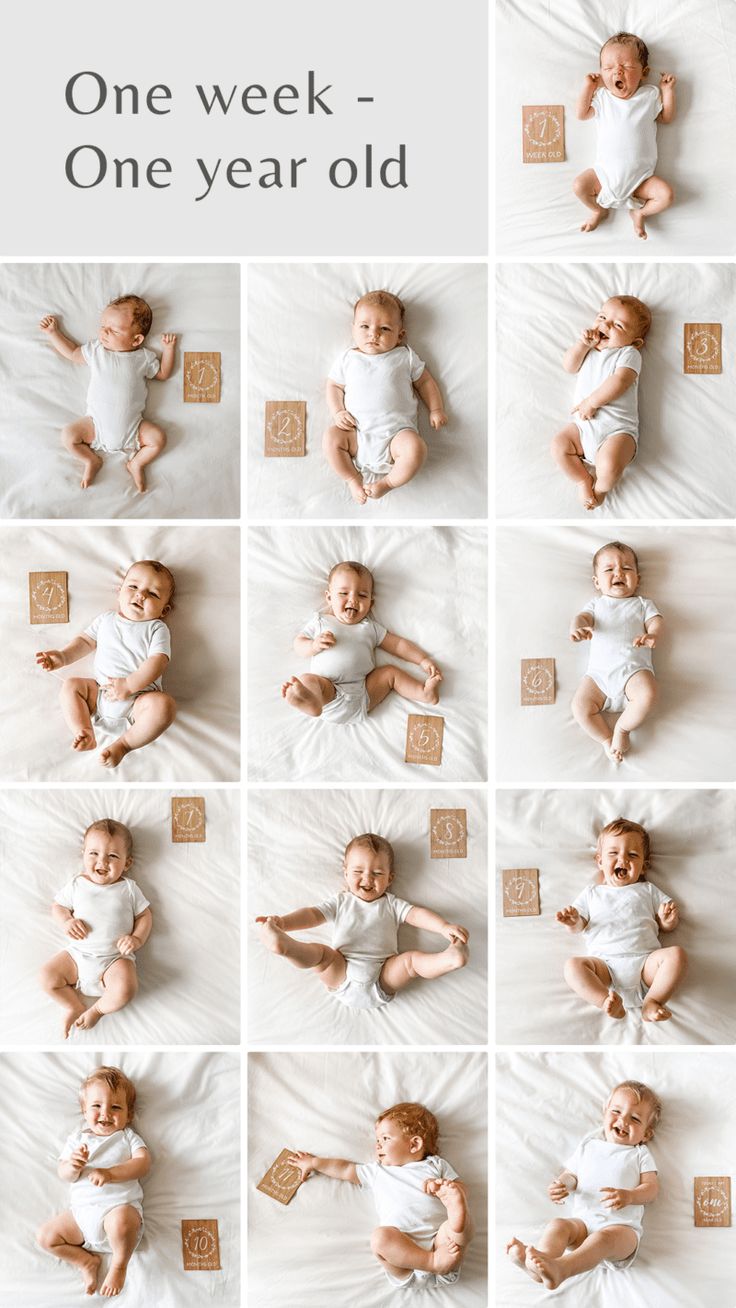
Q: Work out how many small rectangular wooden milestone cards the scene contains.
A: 13